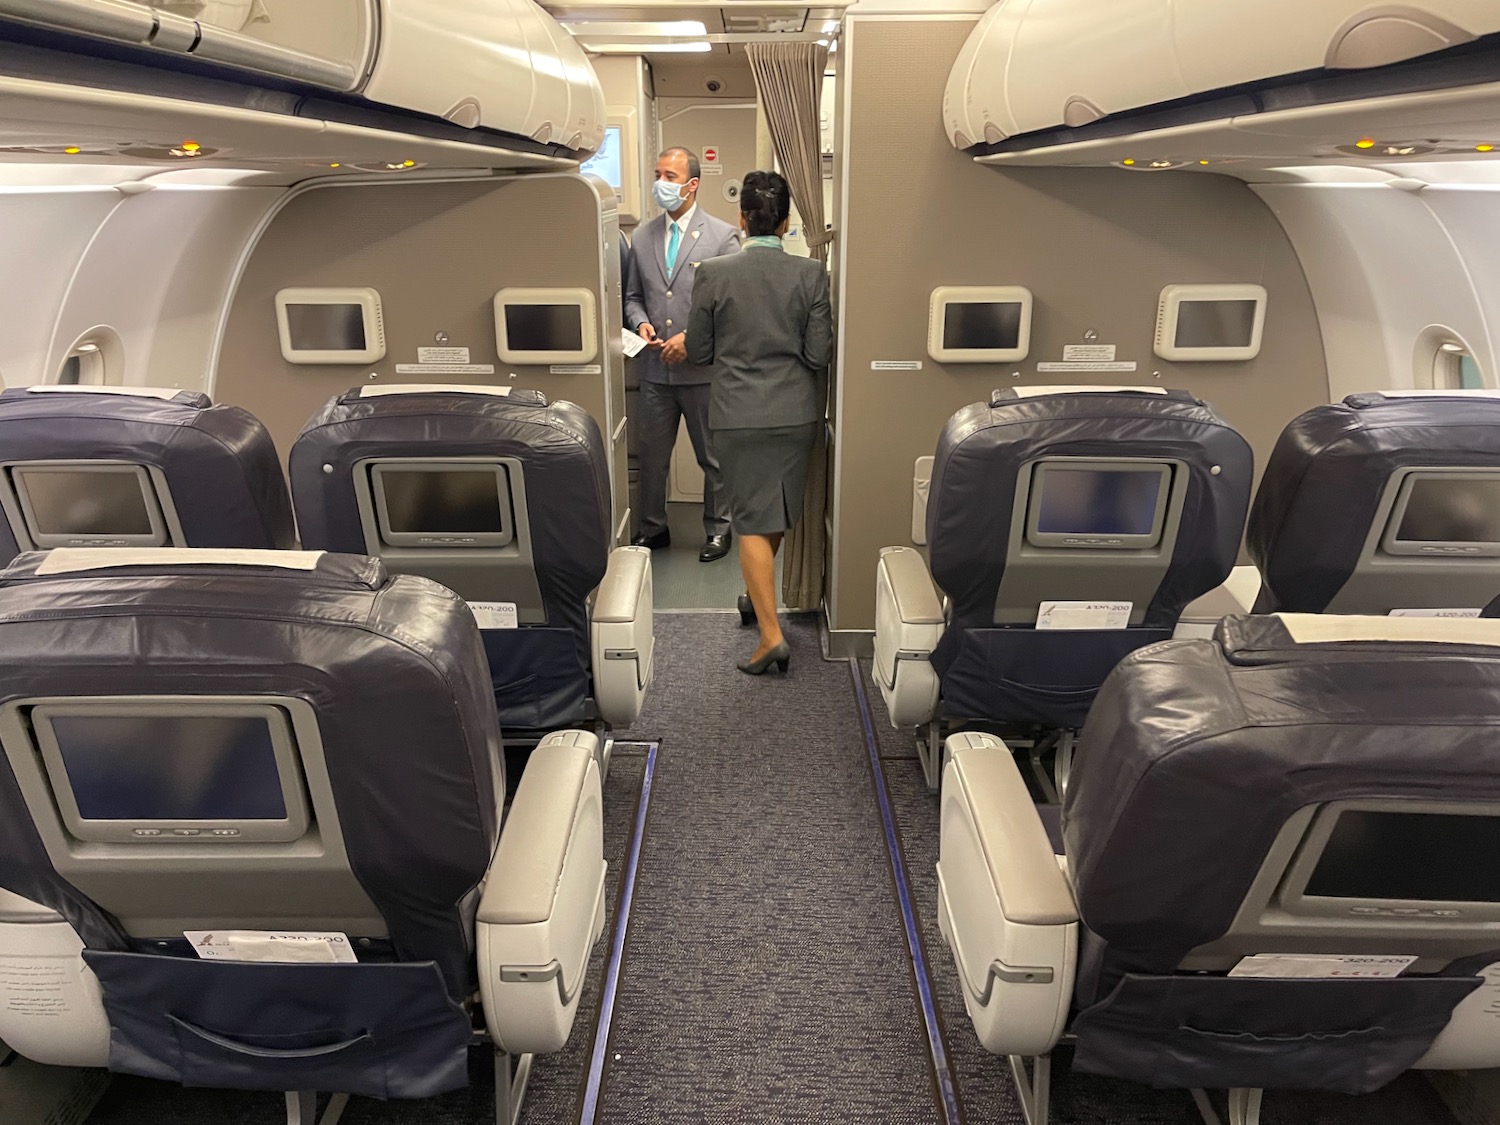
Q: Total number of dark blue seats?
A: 6